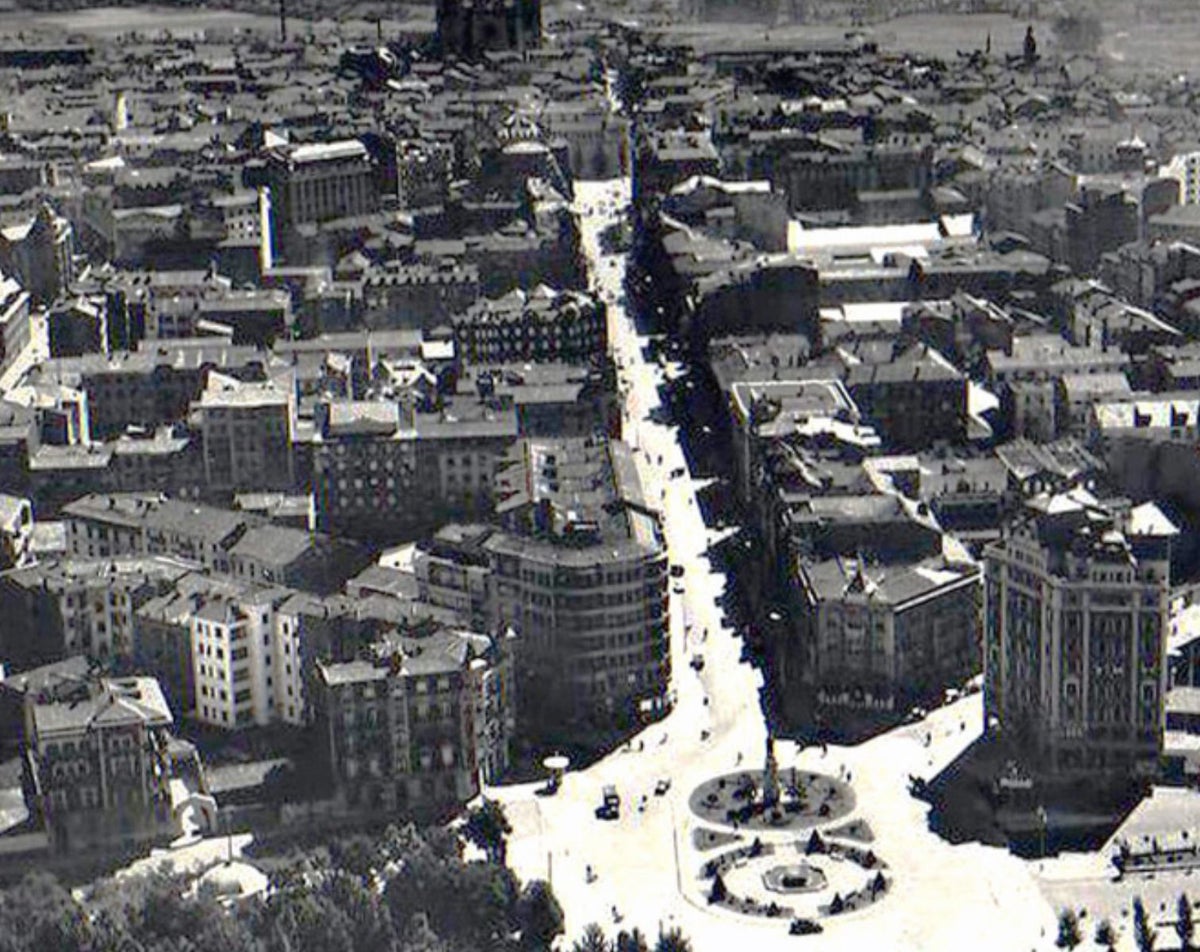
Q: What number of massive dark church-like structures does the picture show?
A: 1